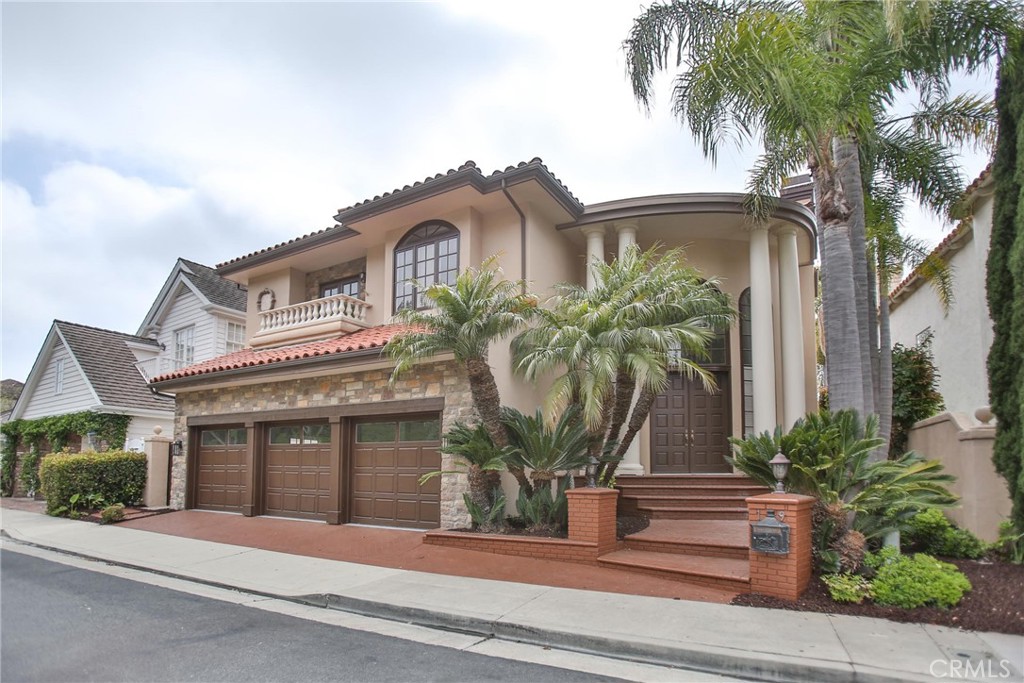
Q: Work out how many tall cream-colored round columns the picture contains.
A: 4